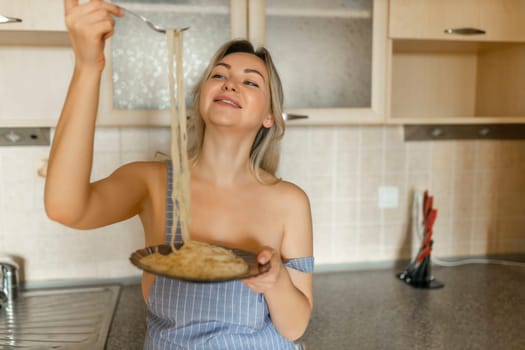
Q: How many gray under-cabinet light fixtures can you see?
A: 2